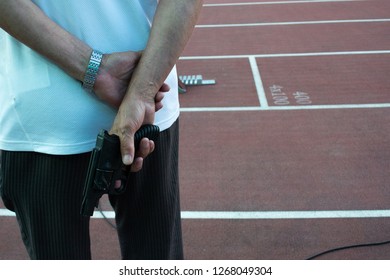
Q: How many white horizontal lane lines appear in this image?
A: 5